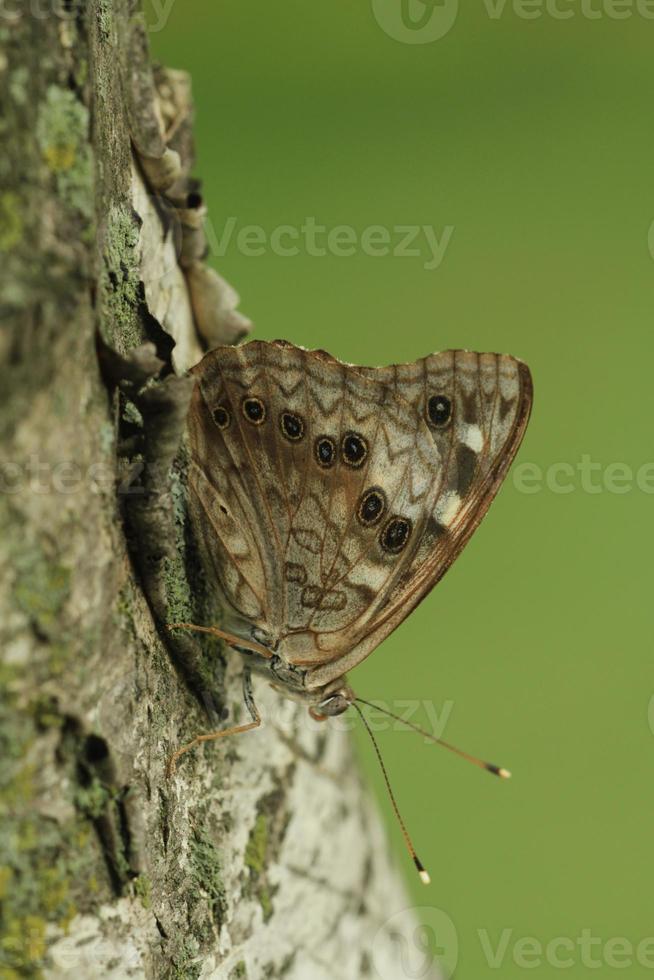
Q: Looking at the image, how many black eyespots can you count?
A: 8